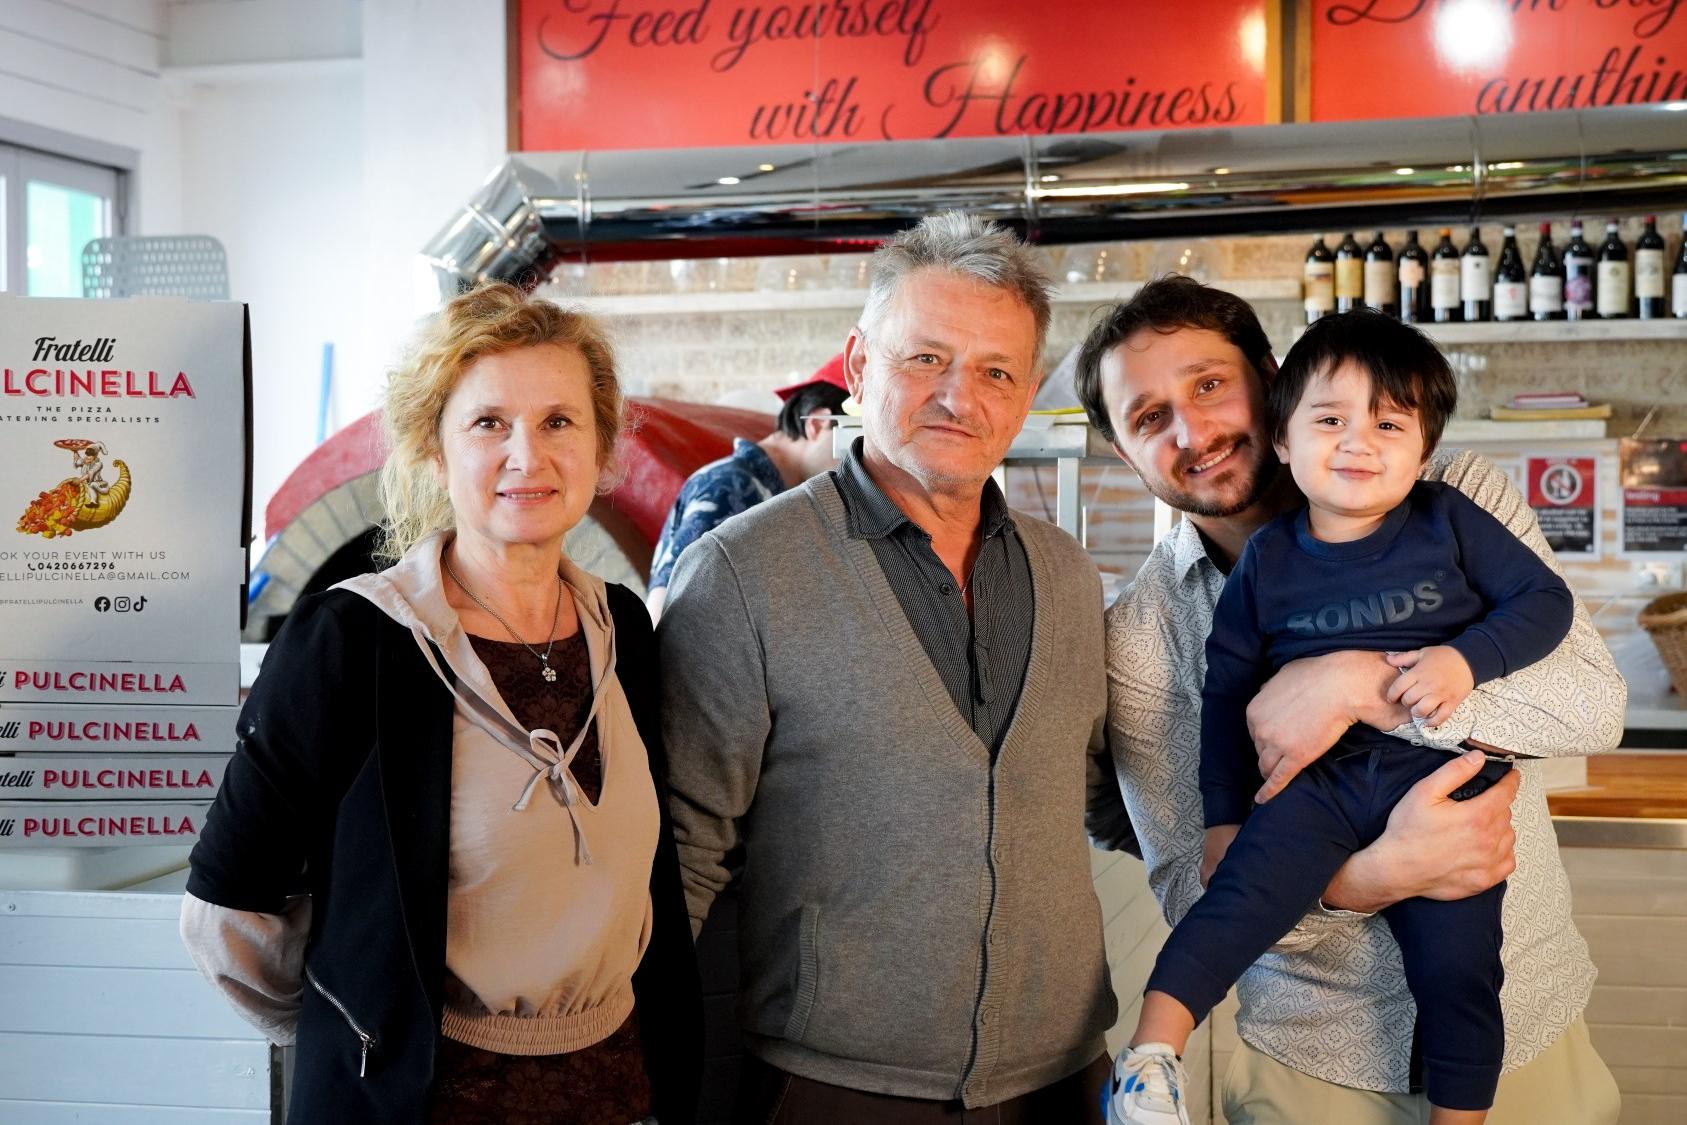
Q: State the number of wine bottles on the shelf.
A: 12